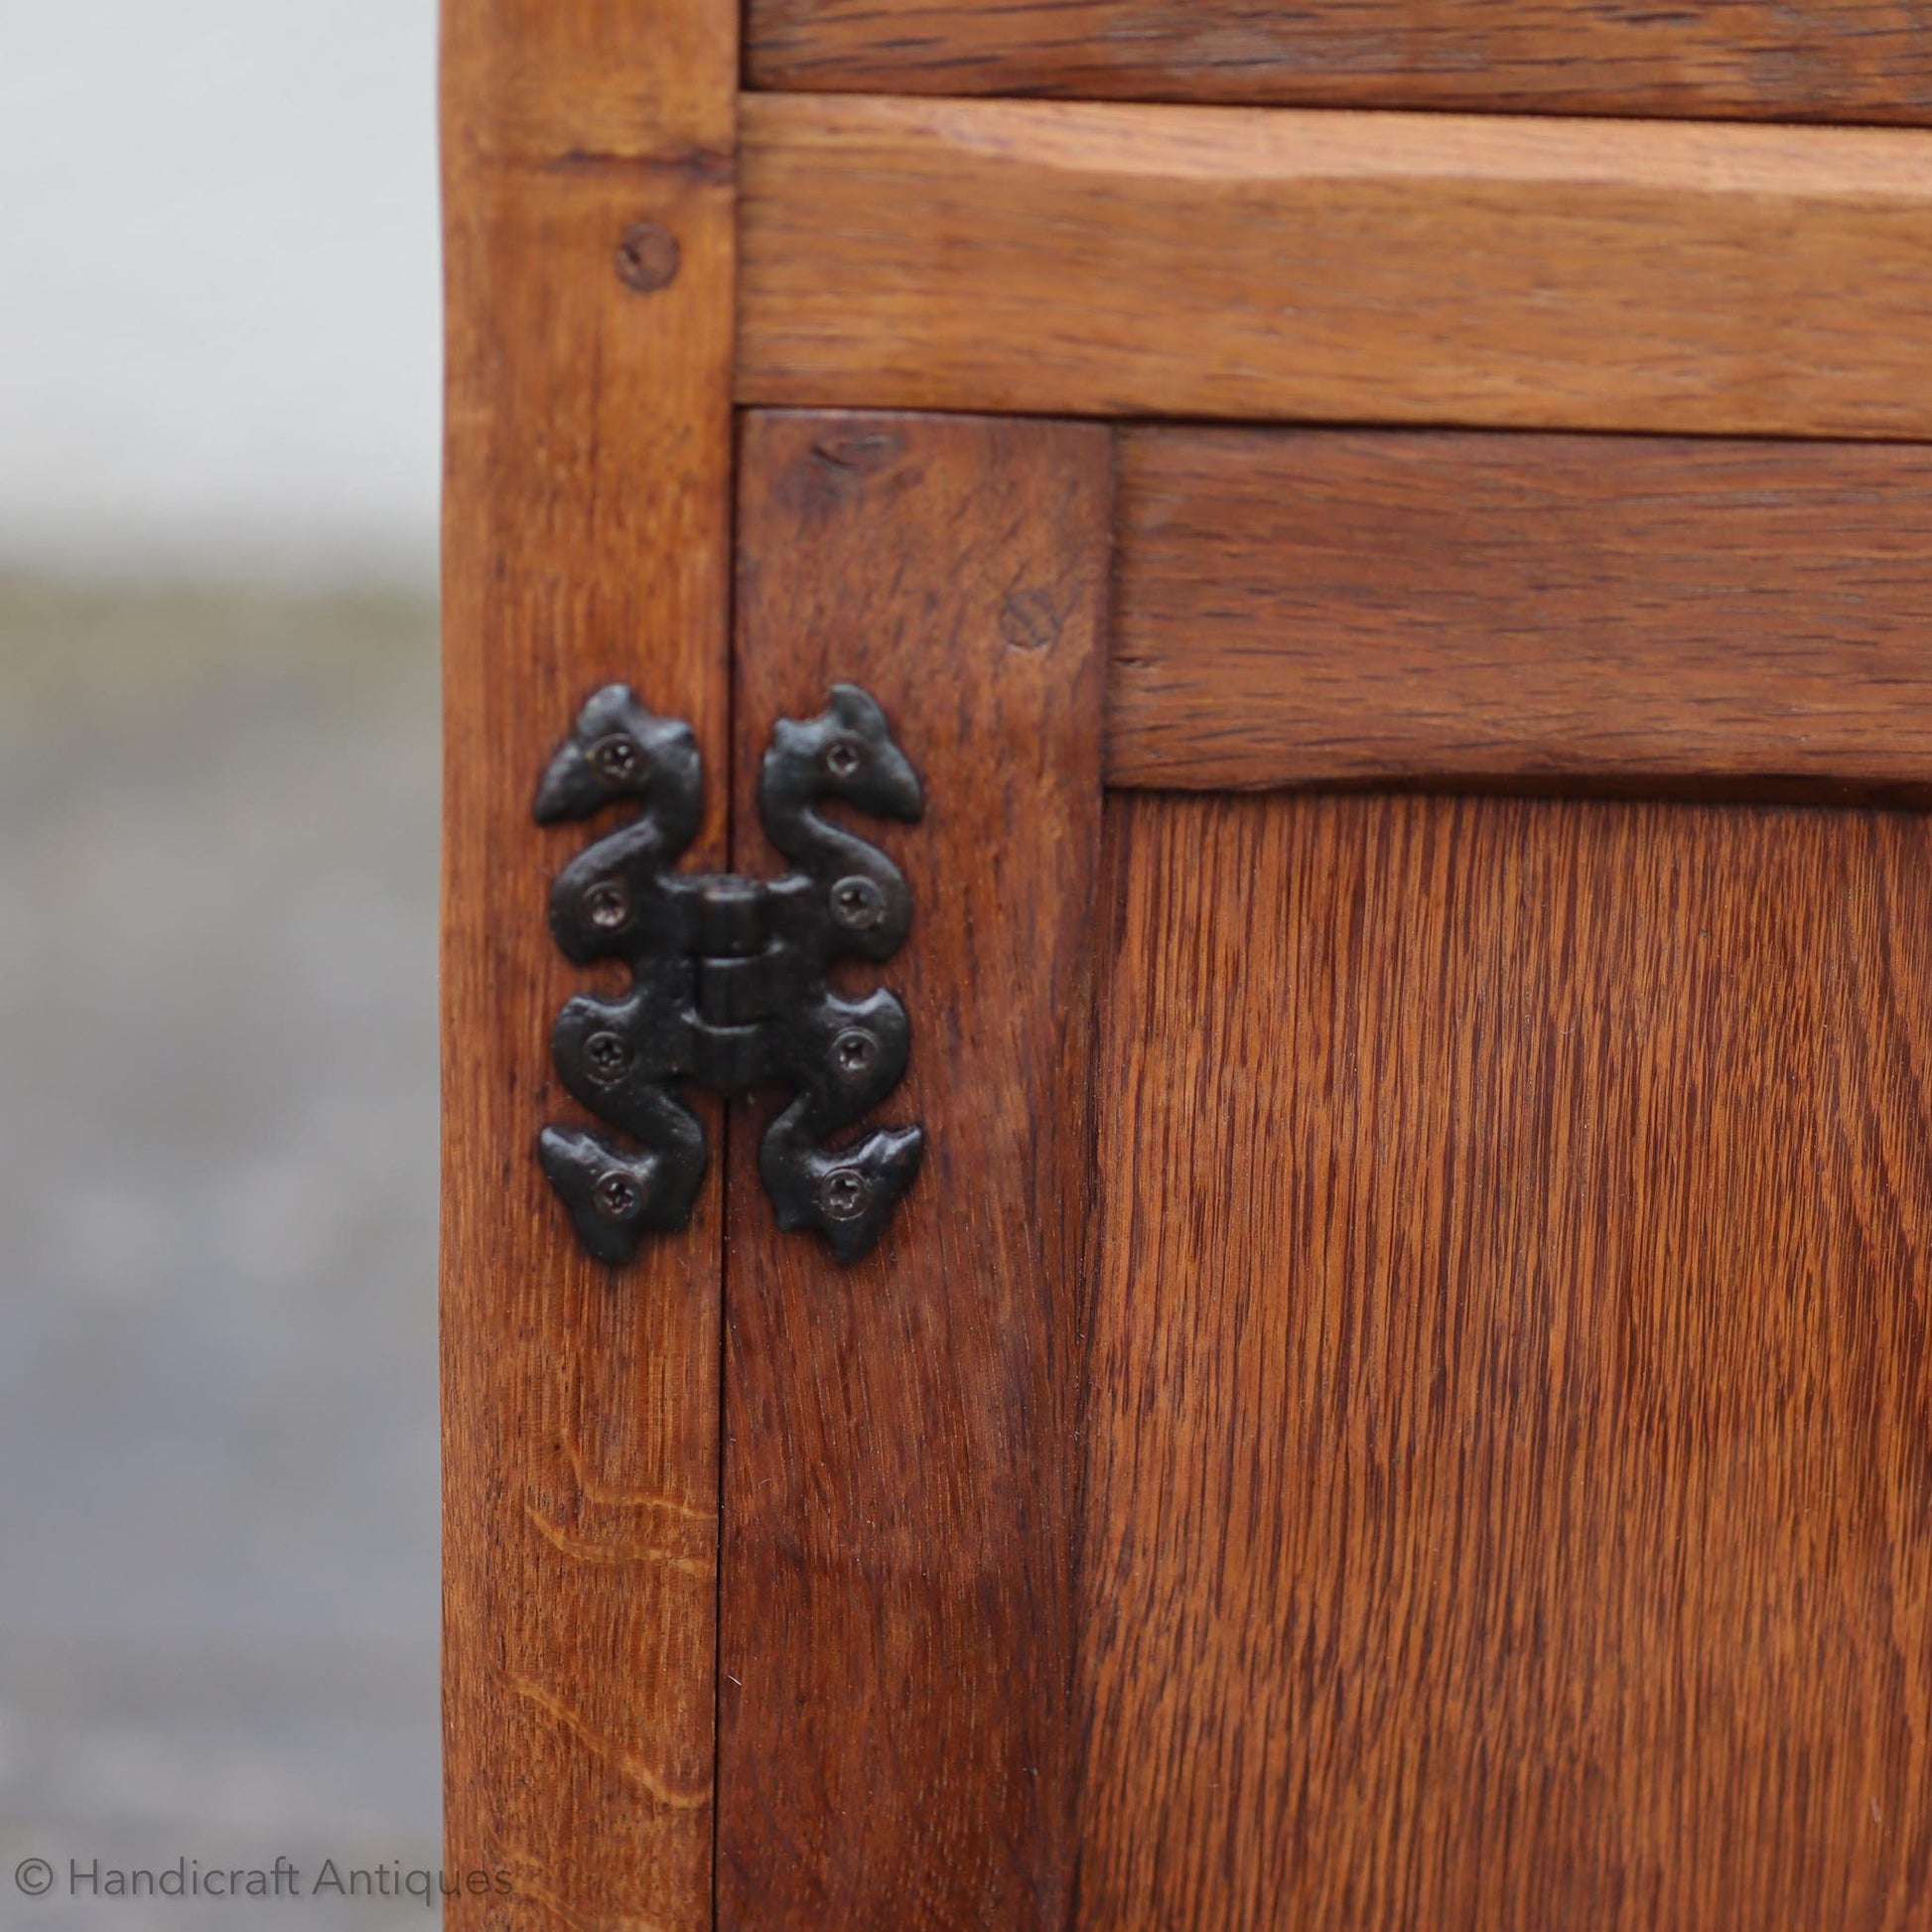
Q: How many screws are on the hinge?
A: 8